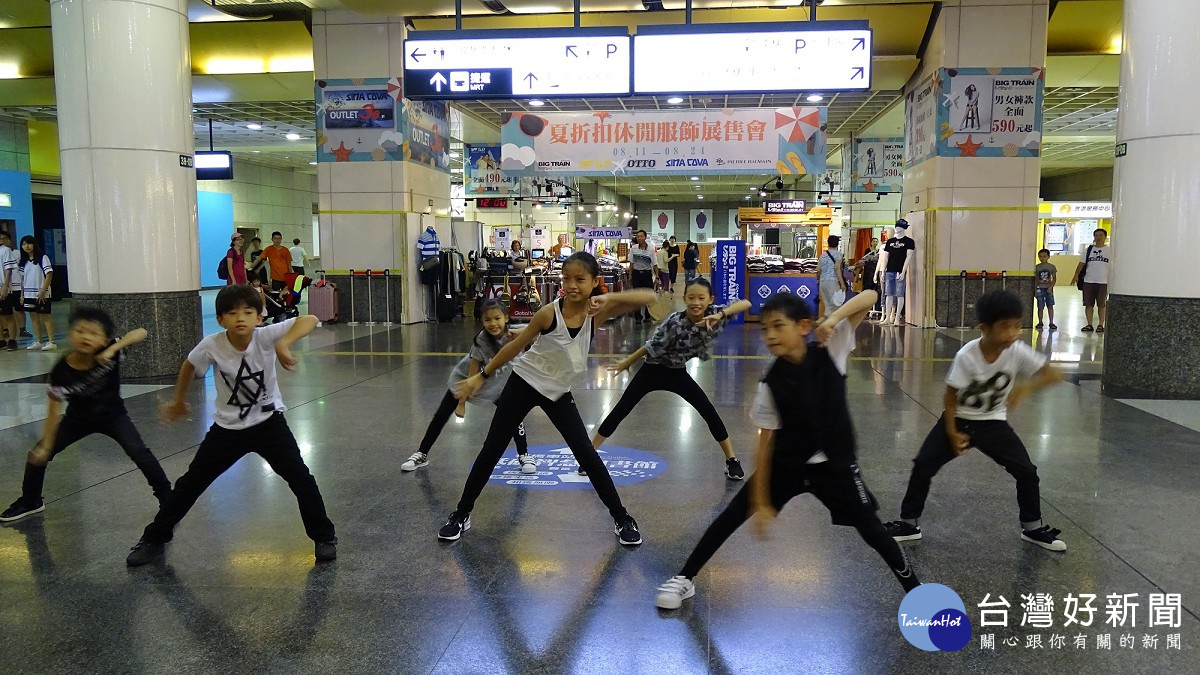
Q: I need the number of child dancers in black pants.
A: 7